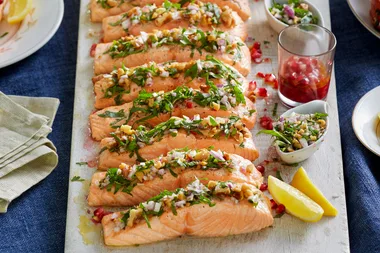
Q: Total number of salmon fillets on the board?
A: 8